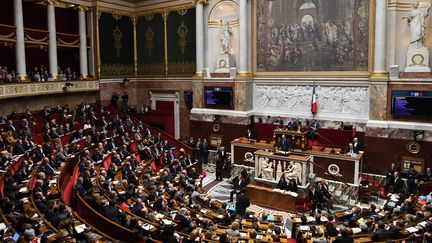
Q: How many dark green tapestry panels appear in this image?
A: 3